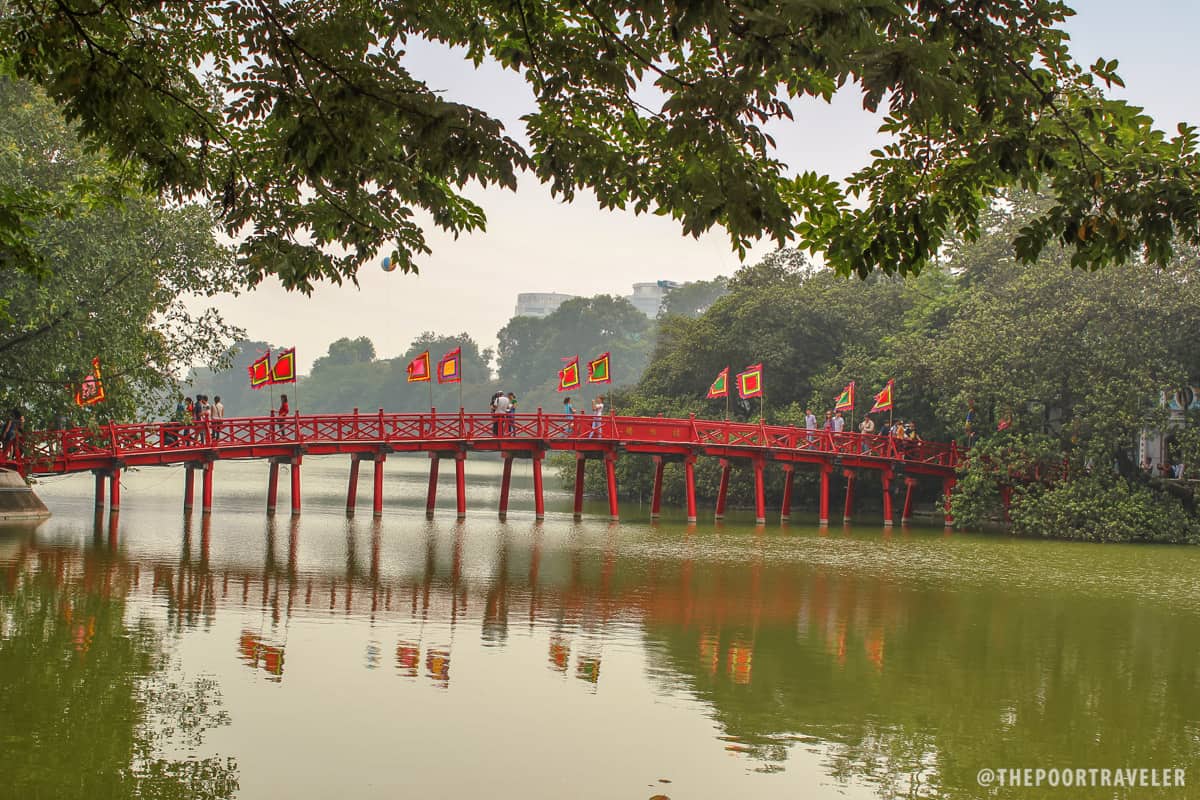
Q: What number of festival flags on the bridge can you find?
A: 11